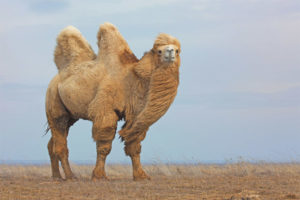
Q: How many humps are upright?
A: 2